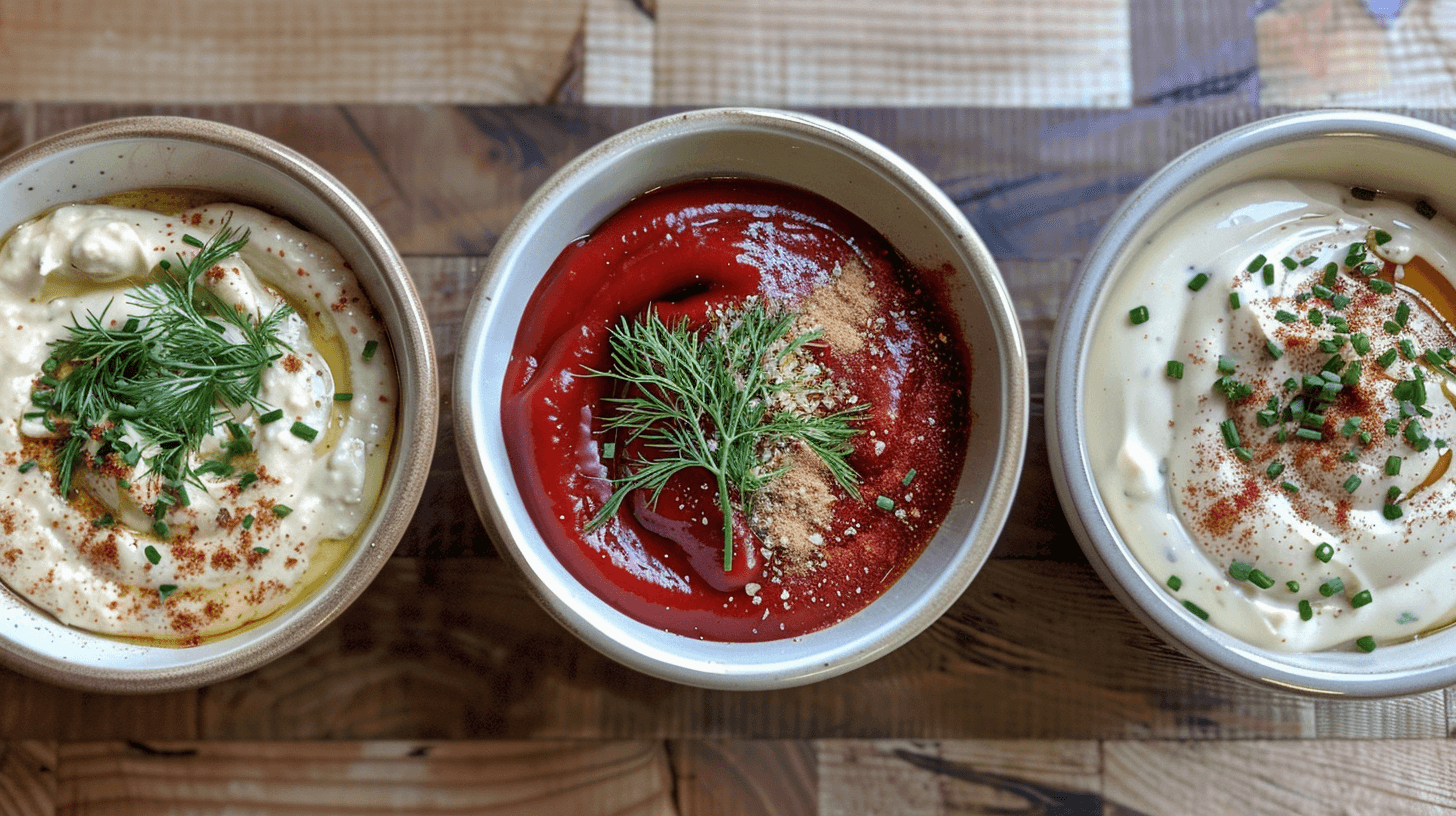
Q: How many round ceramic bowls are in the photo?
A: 3